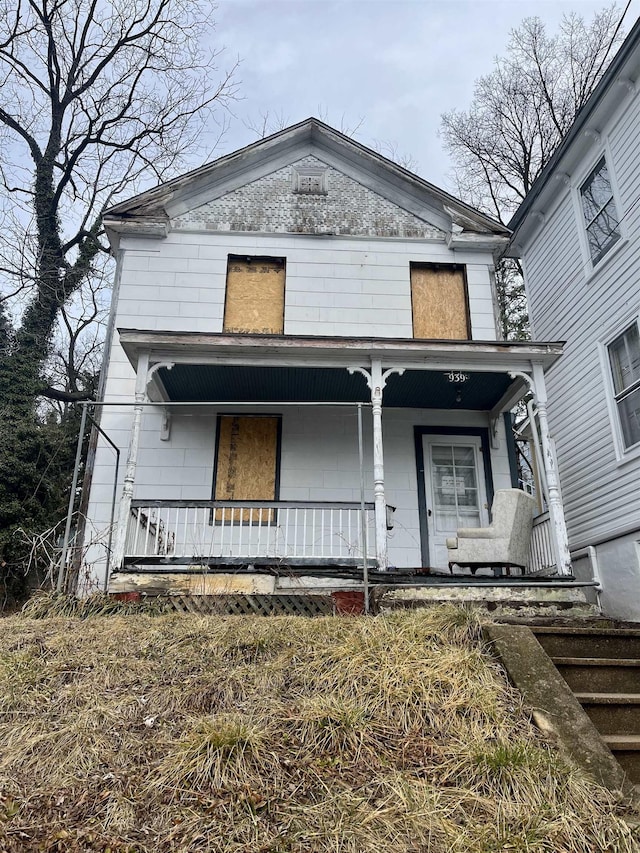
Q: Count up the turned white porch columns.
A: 3